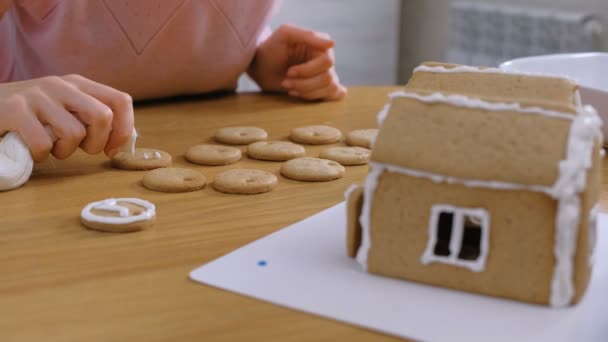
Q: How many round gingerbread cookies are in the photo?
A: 11